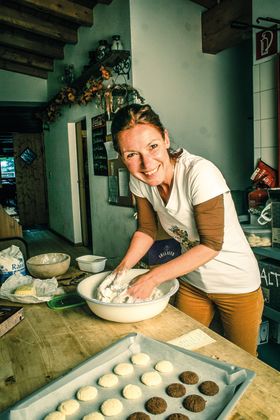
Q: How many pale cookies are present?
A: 11